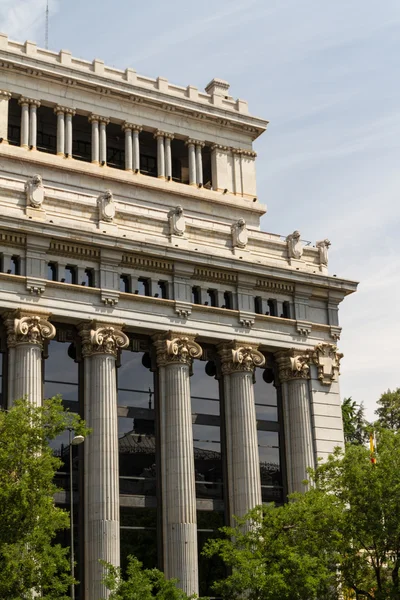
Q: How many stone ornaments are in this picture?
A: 6